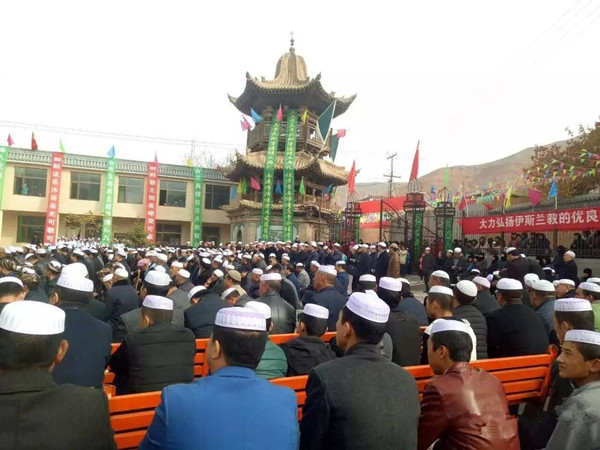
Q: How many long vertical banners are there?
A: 7